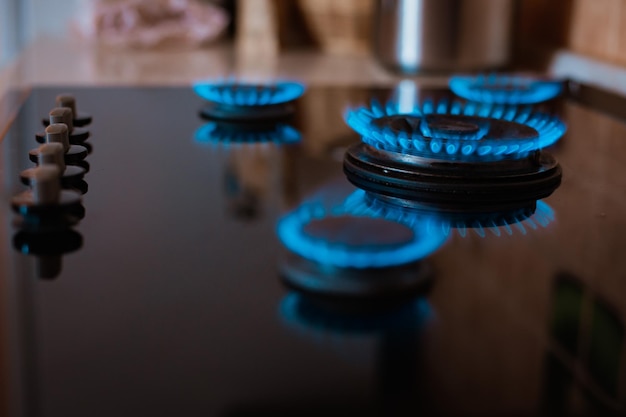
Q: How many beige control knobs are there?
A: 5